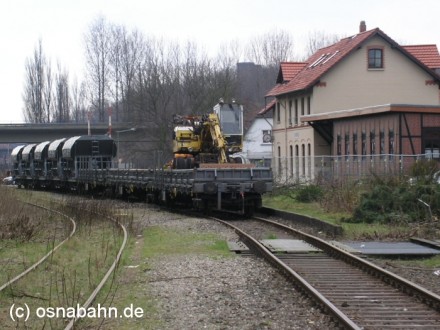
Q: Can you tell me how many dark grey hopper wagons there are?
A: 5